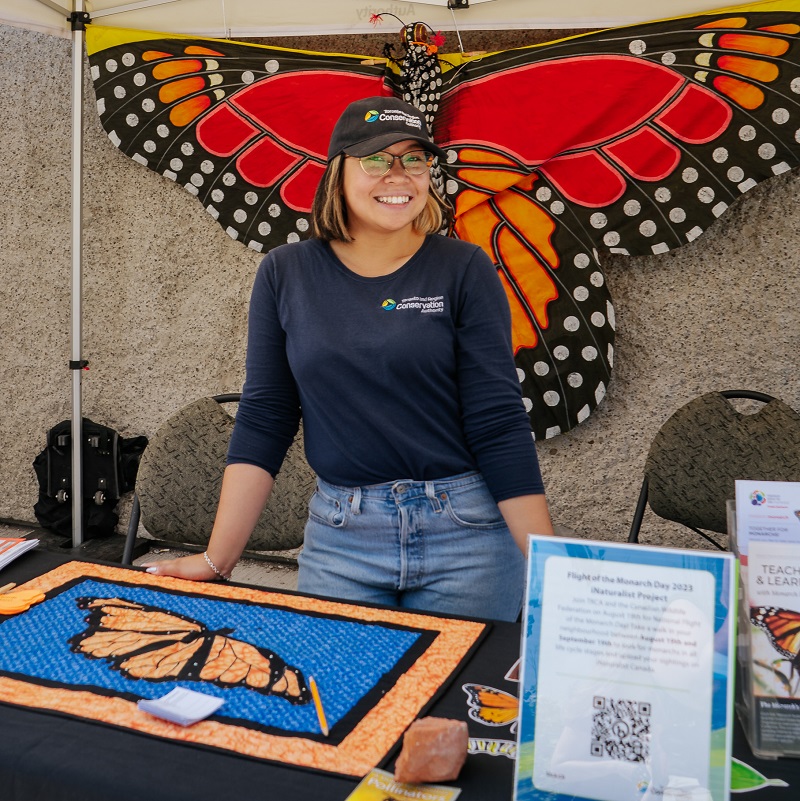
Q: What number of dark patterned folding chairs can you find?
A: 2